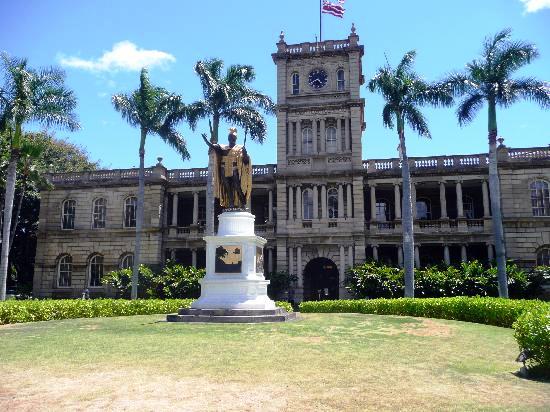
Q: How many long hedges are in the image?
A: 2